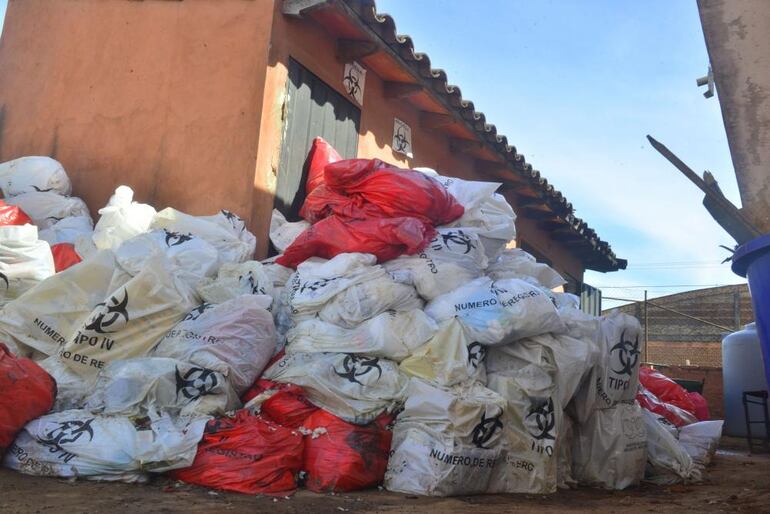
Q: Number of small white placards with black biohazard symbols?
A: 2